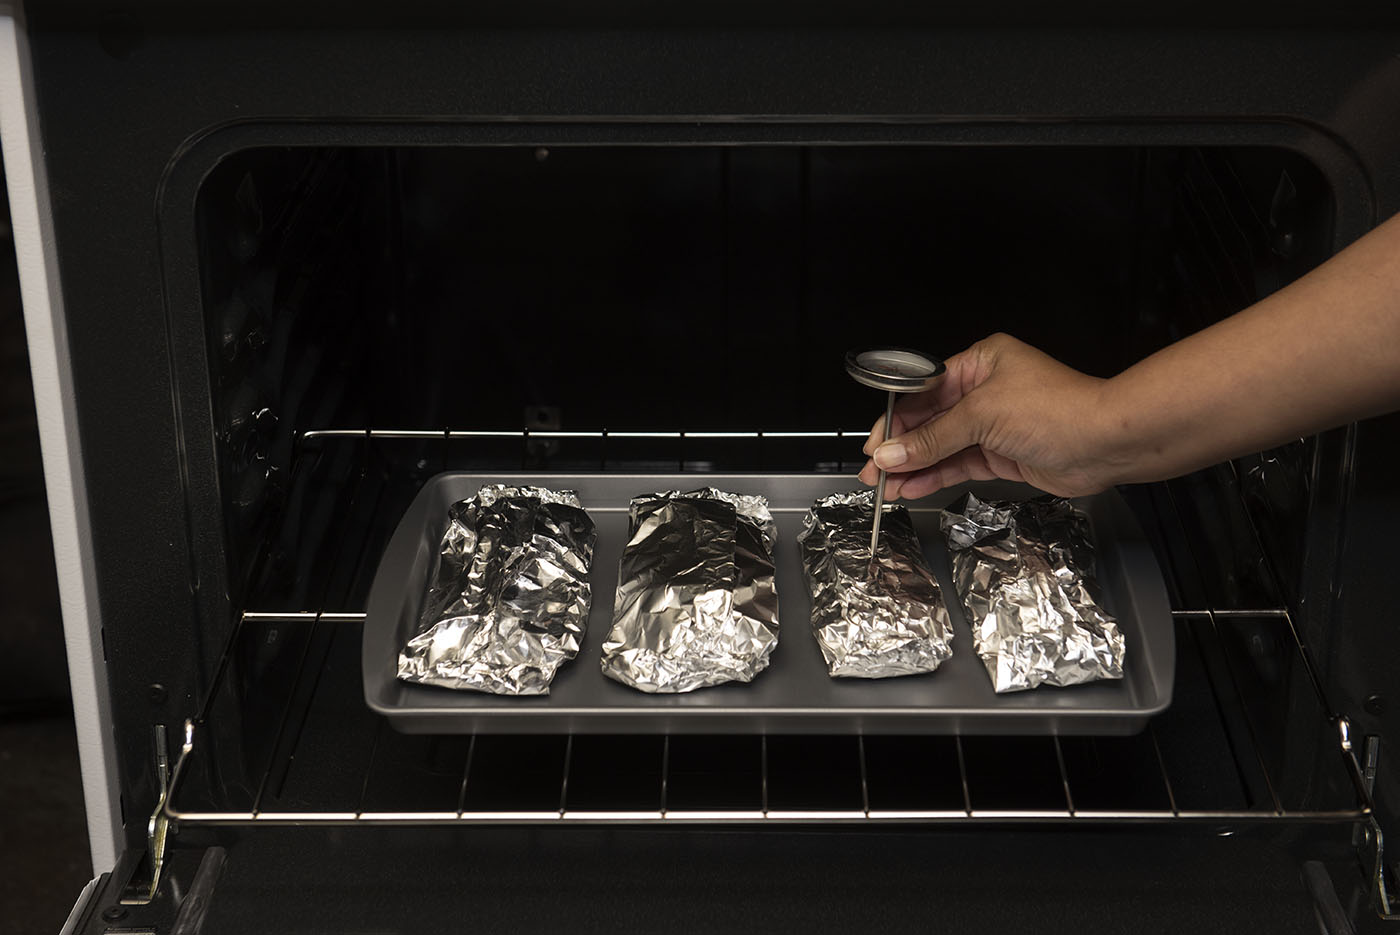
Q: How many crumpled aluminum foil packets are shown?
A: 4